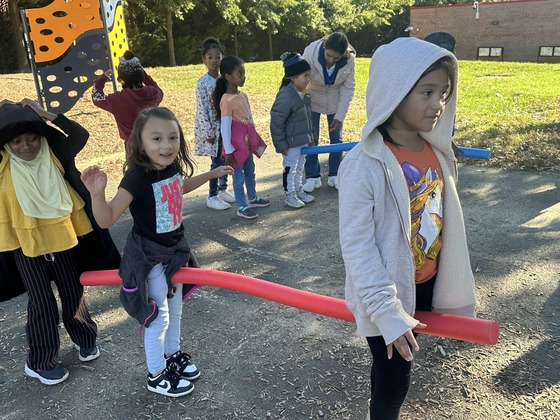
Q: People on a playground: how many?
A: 9